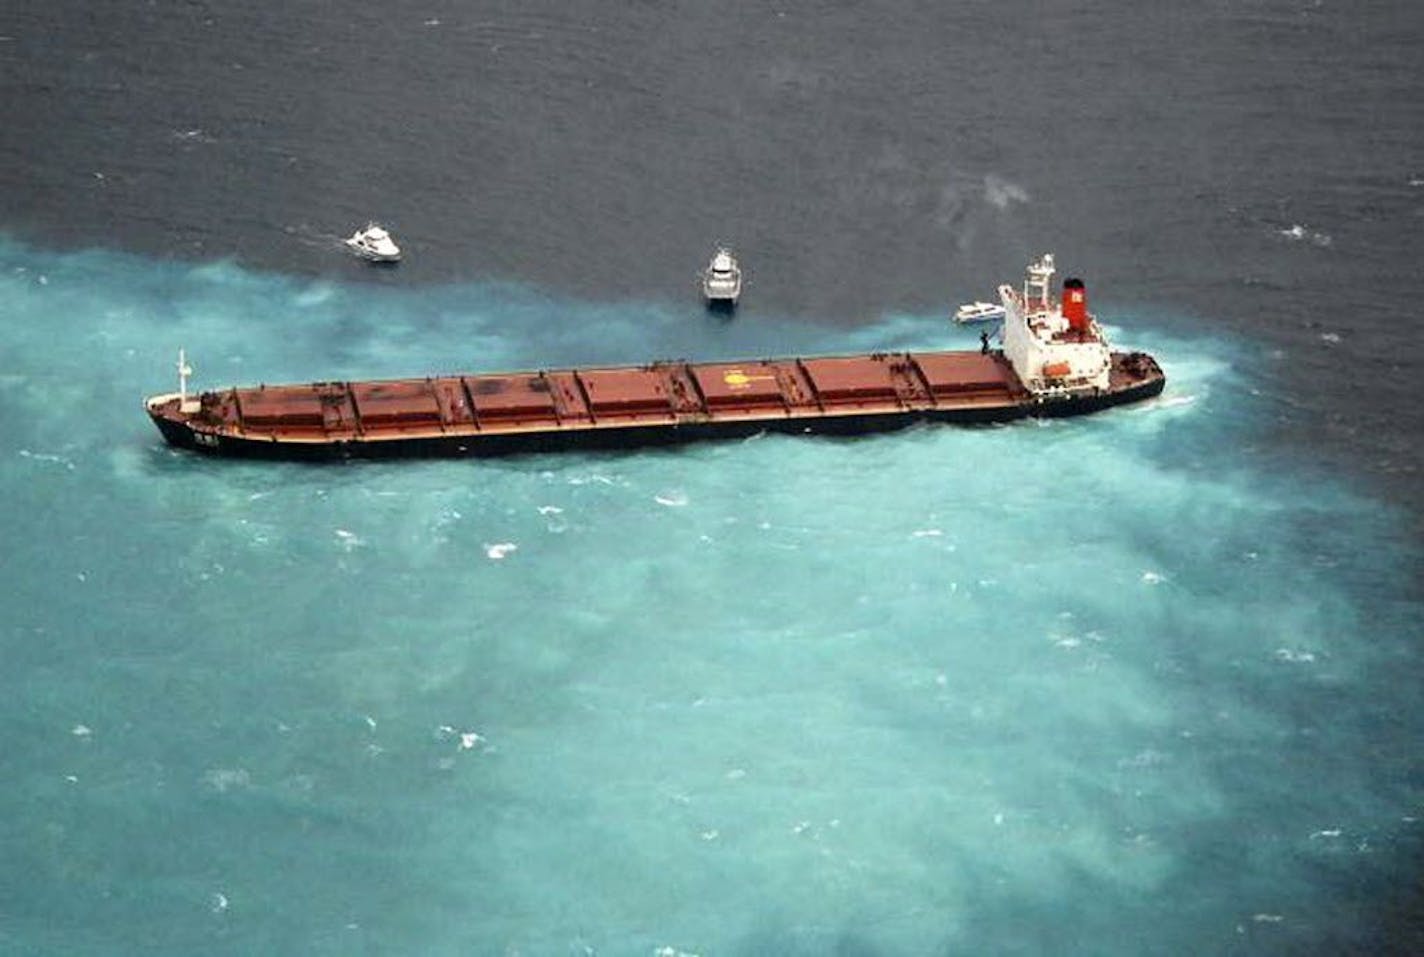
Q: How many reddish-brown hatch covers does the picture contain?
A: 7